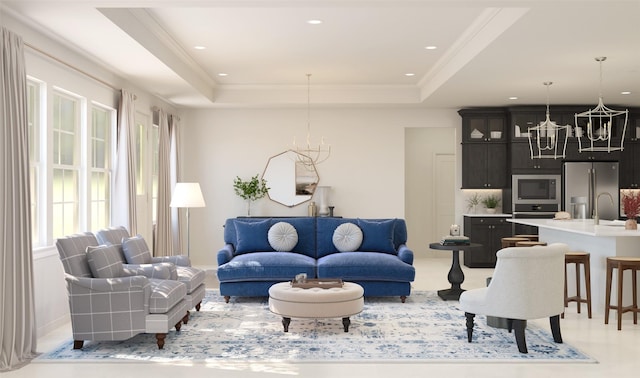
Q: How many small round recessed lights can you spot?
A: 7